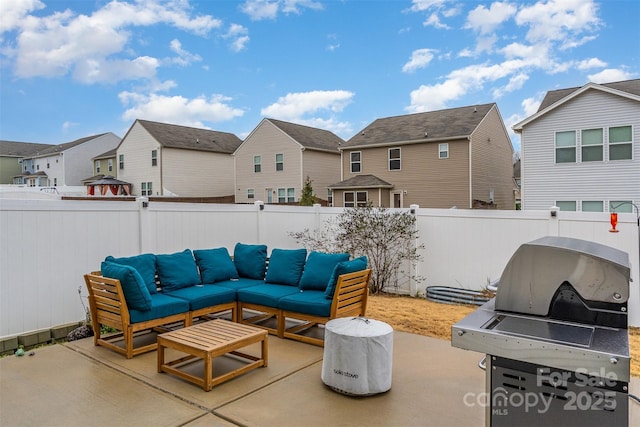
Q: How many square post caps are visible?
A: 5